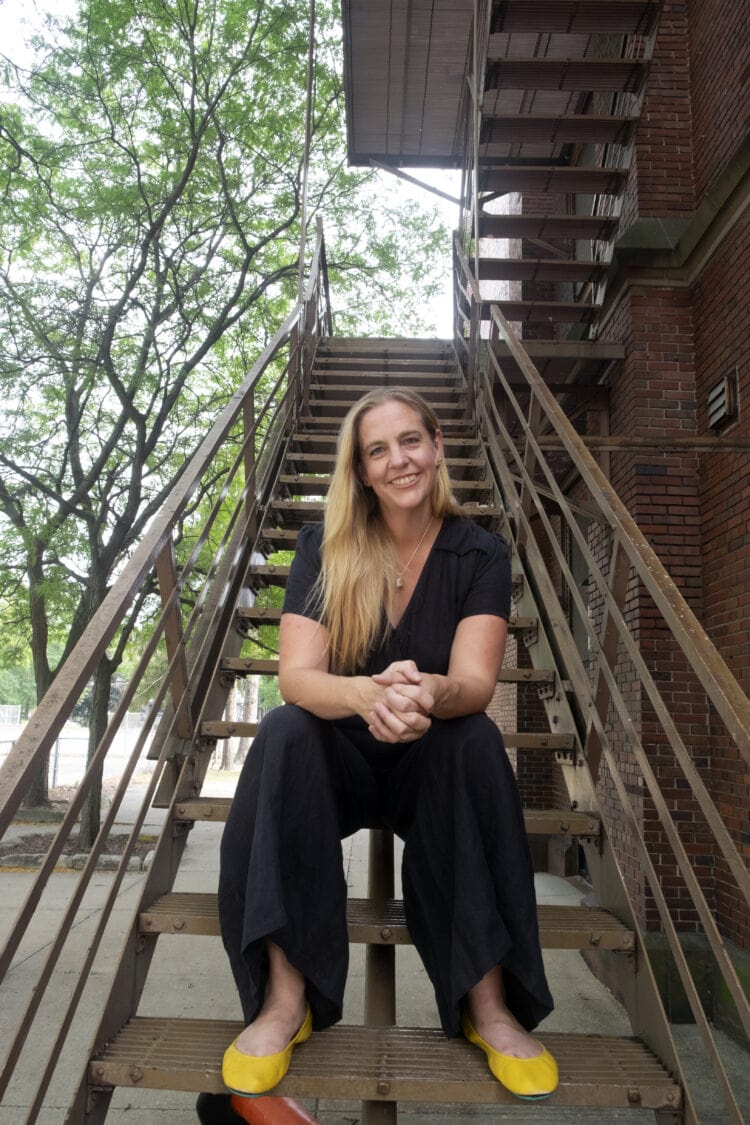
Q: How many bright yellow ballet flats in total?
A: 2